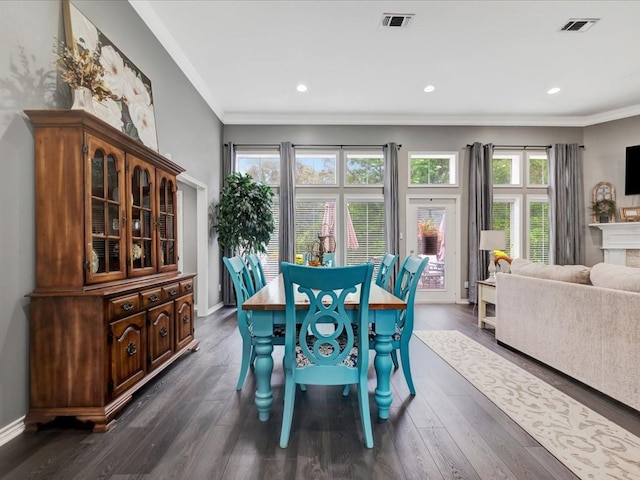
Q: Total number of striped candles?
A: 0